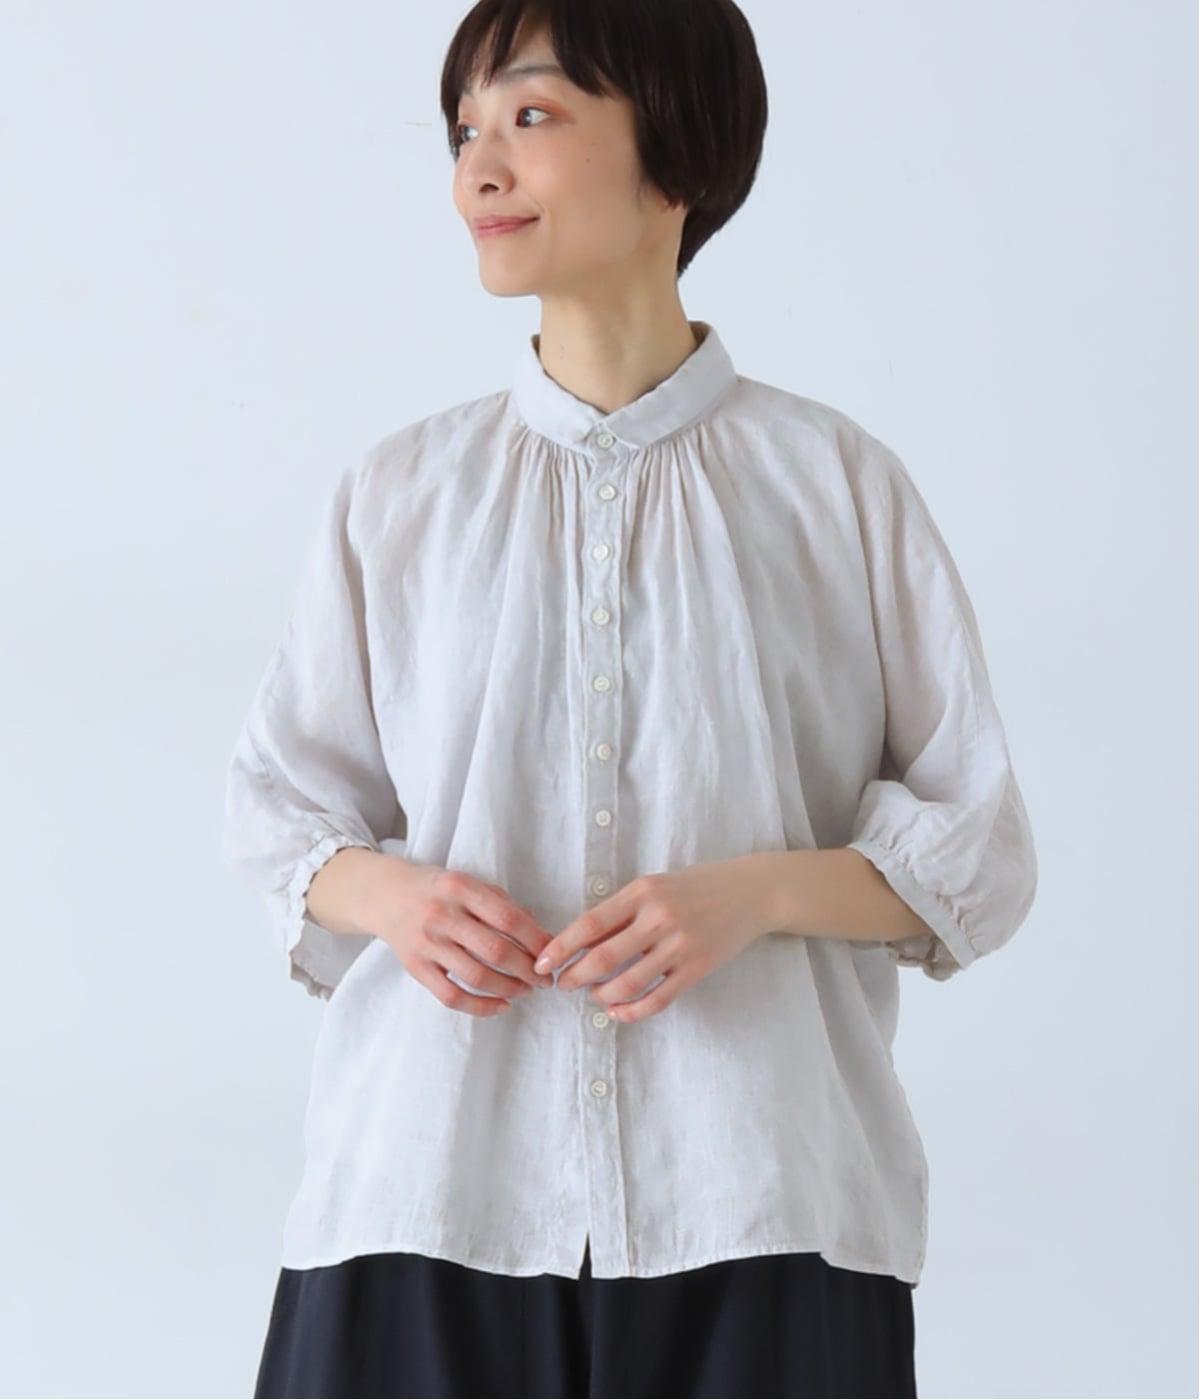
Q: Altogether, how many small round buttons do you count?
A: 10